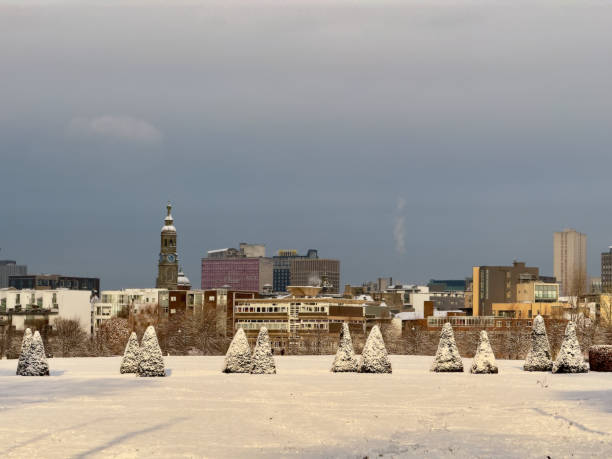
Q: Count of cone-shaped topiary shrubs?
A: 12